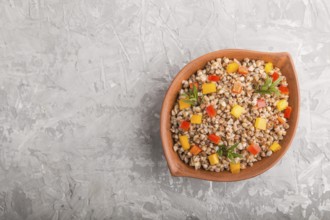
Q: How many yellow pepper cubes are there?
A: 12